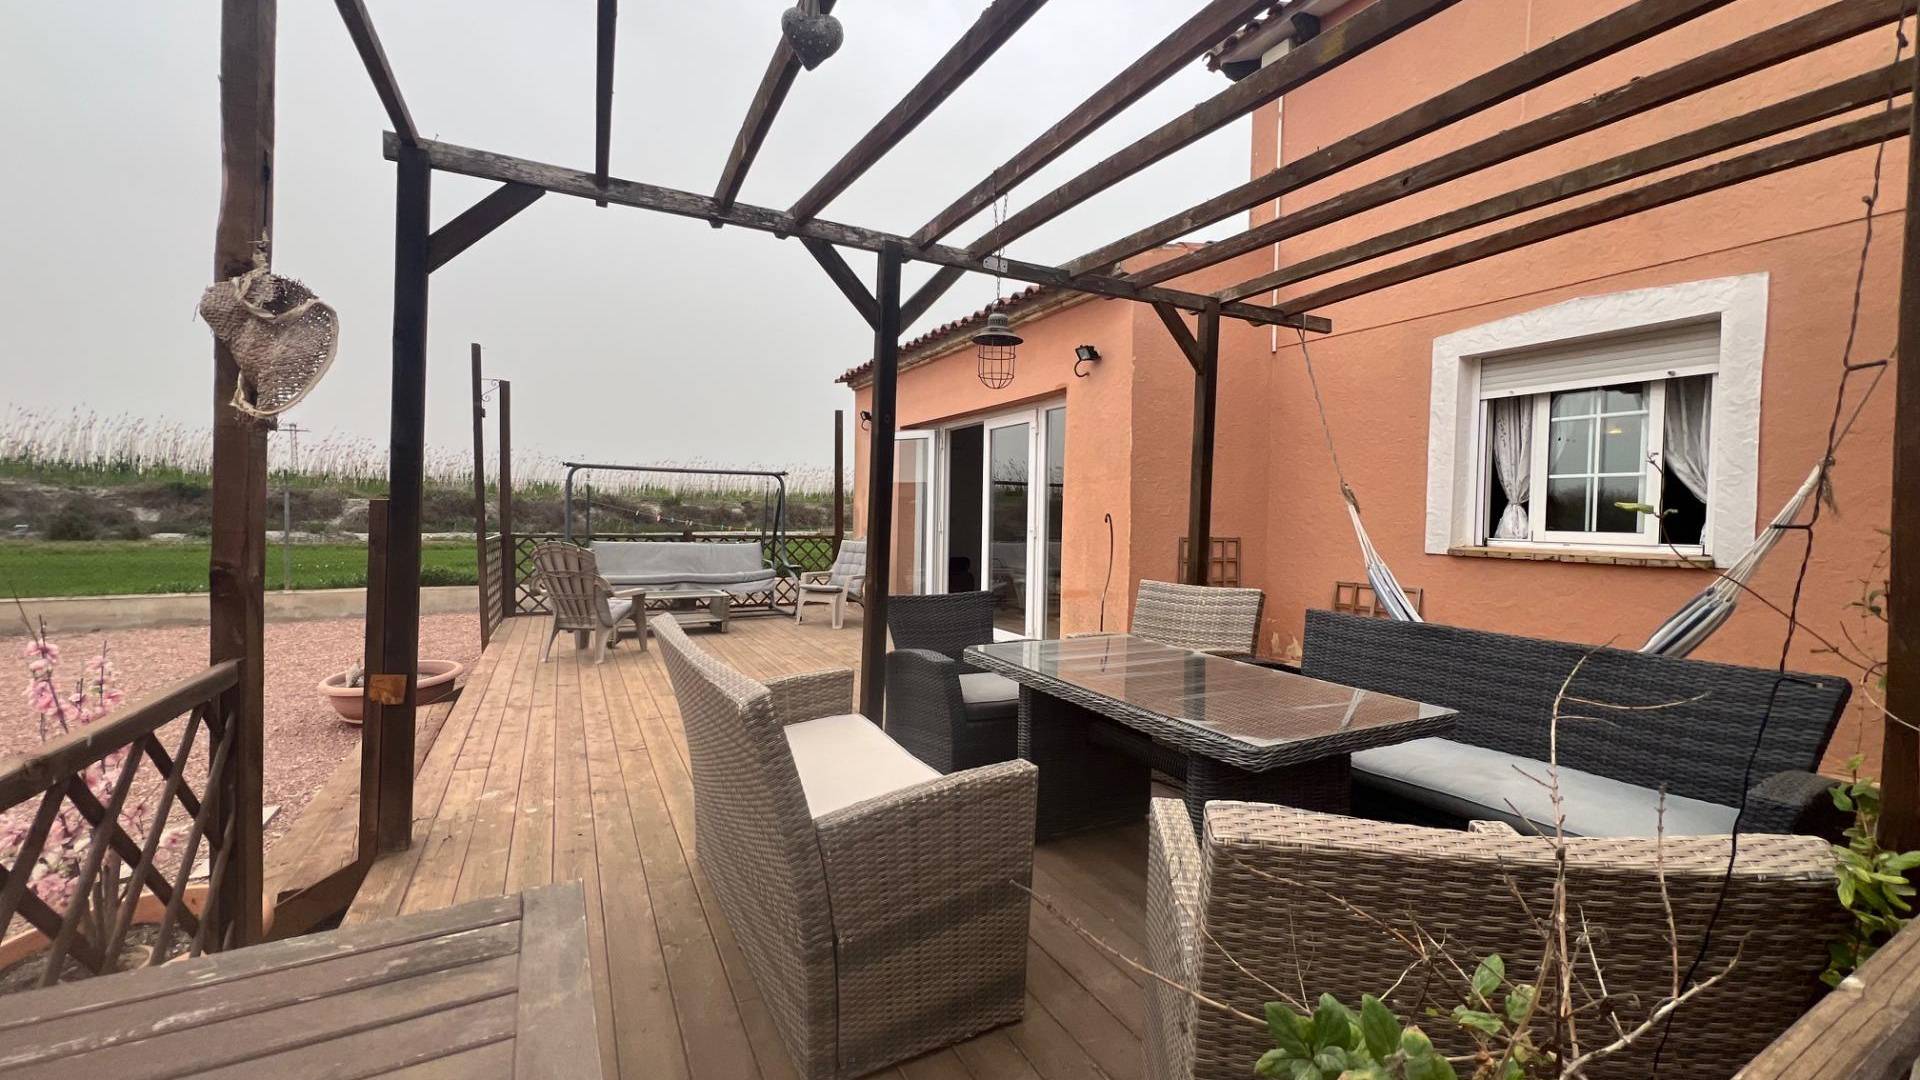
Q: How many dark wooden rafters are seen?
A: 10